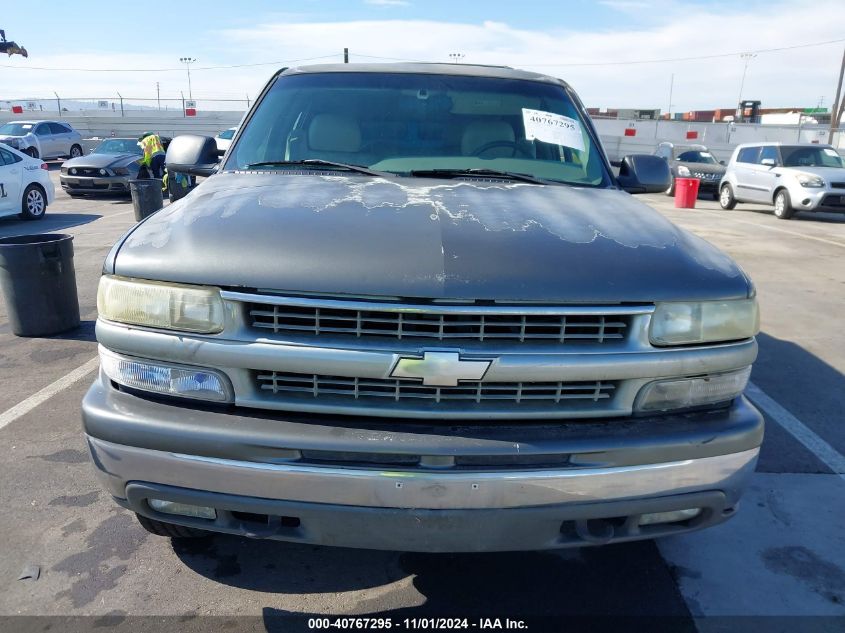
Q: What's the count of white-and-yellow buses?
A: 0